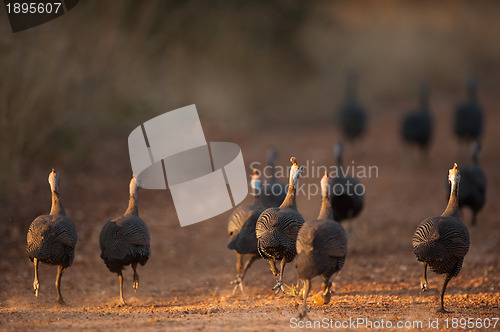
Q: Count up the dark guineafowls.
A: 12